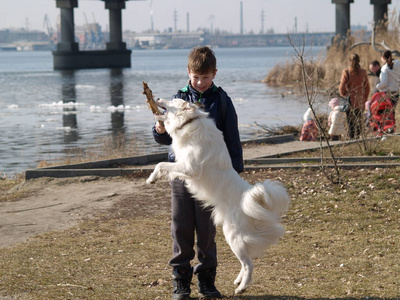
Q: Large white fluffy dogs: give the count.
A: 1